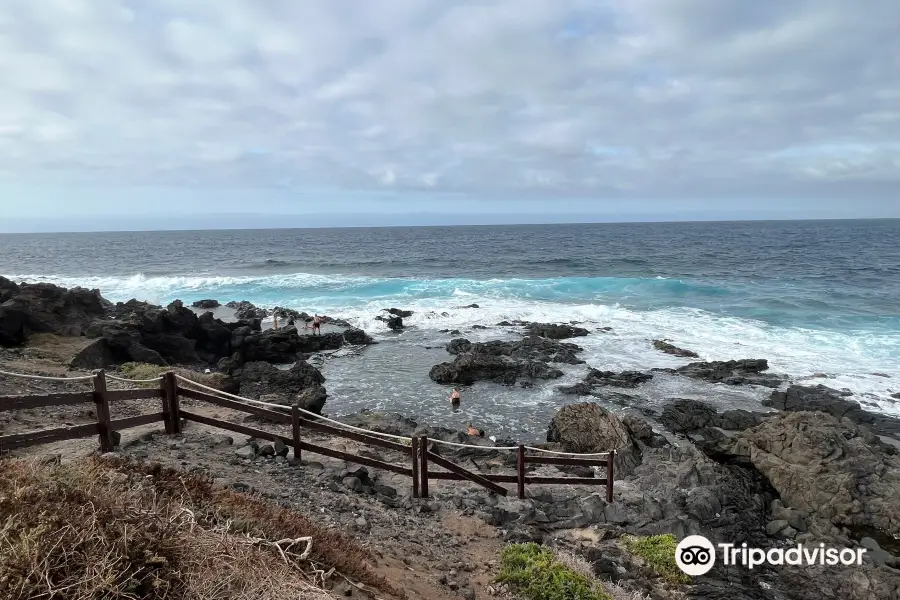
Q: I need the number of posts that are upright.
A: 7